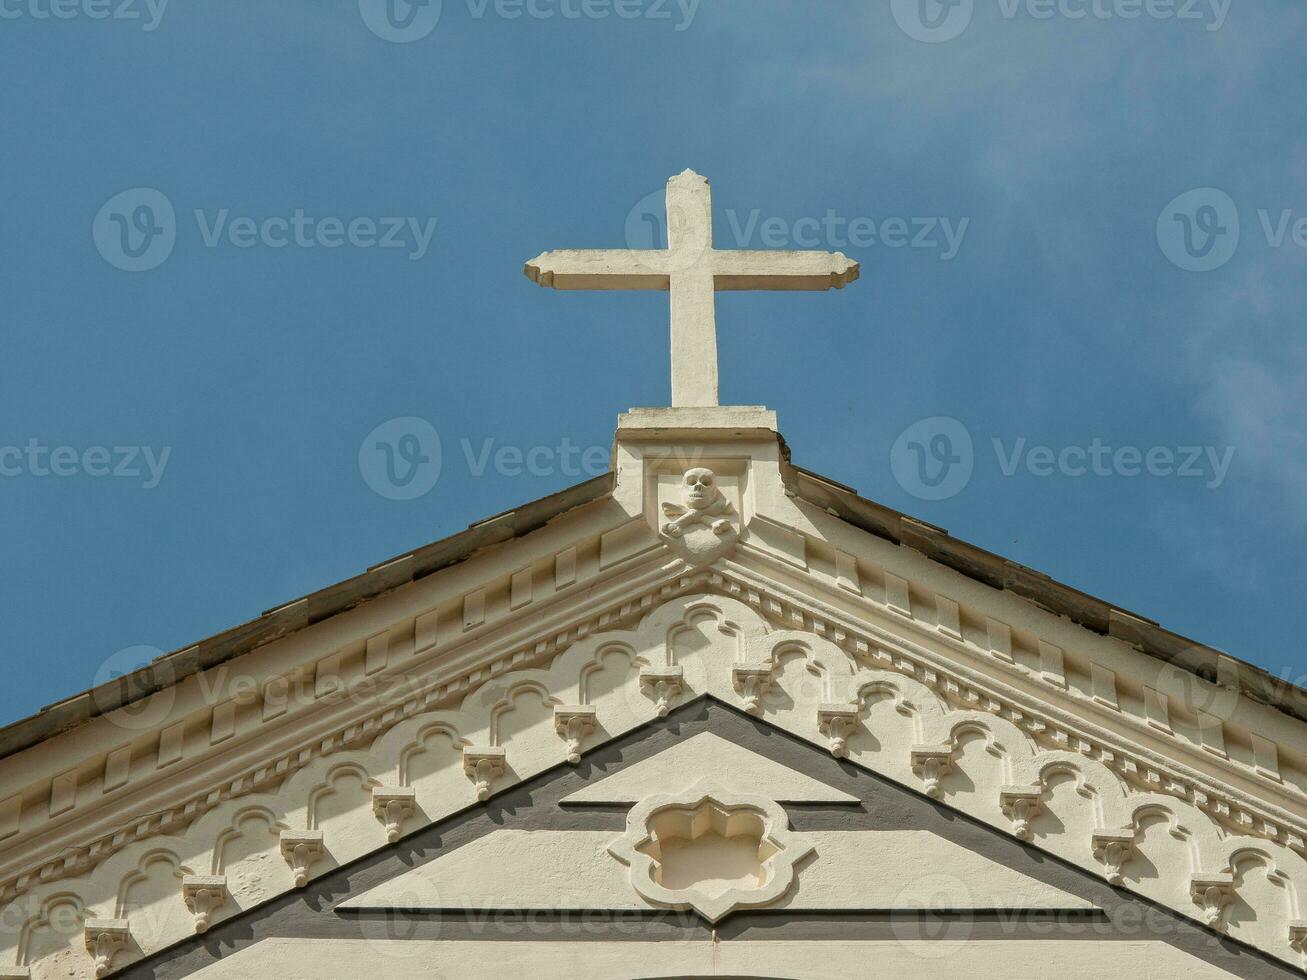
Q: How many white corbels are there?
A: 15